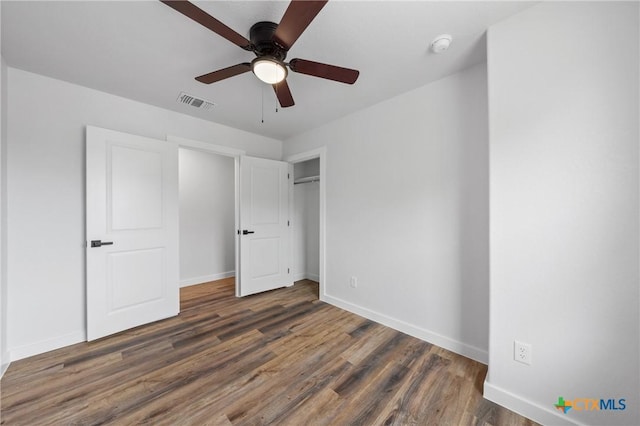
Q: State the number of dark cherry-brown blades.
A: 5